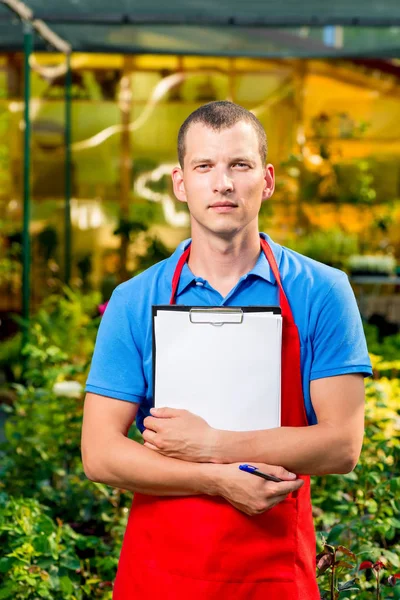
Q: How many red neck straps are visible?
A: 2